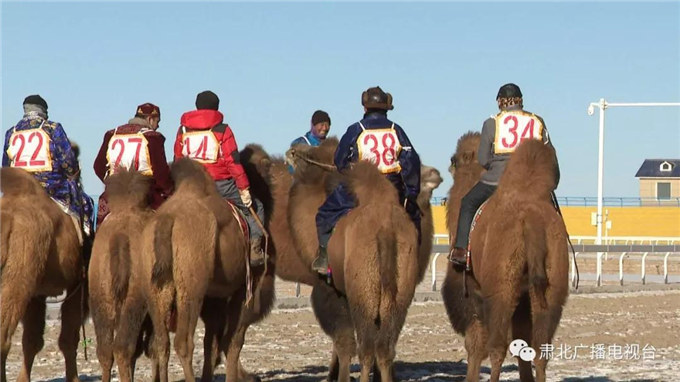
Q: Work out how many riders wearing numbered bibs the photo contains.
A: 5